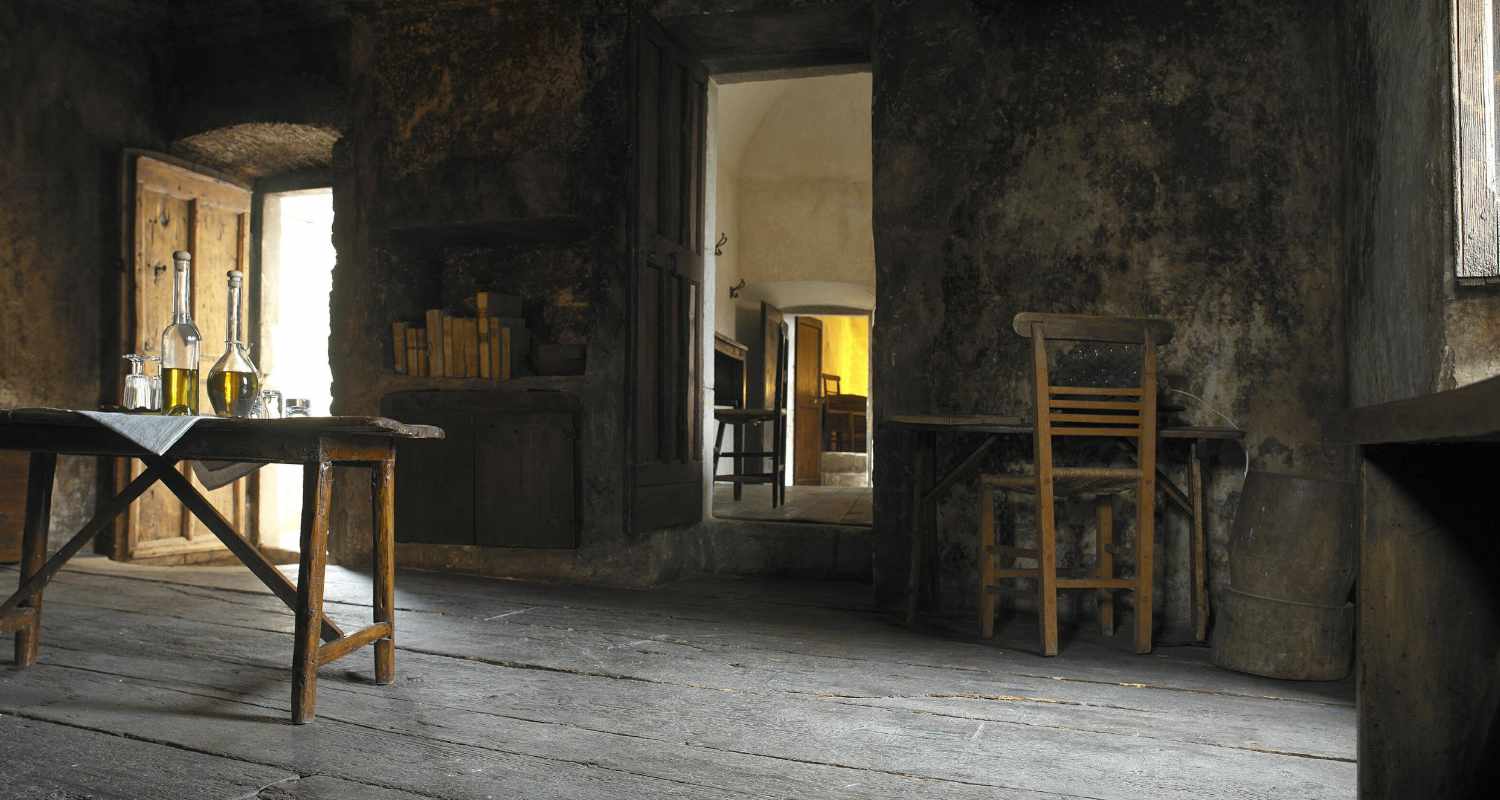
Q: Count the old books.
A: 10